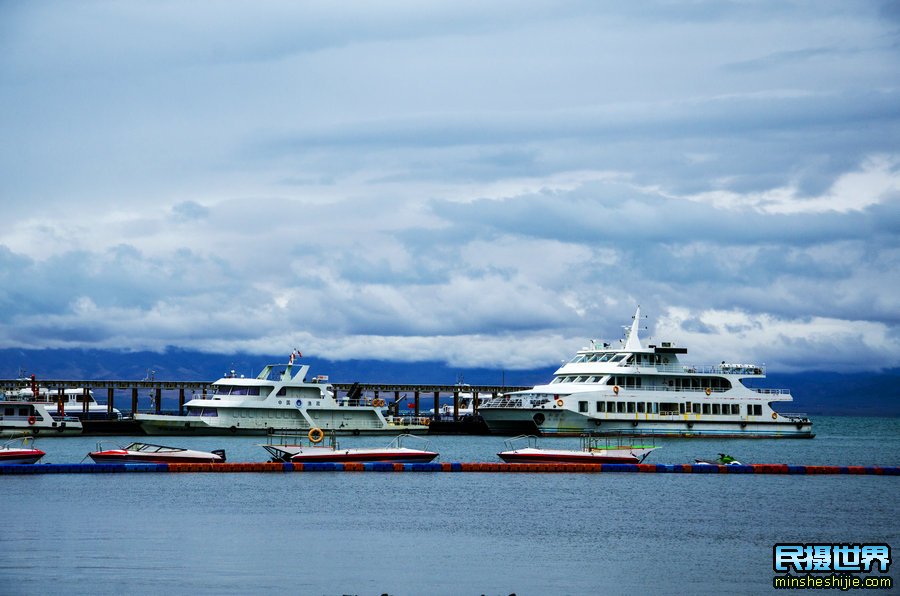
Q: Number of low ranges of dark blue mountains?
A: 1